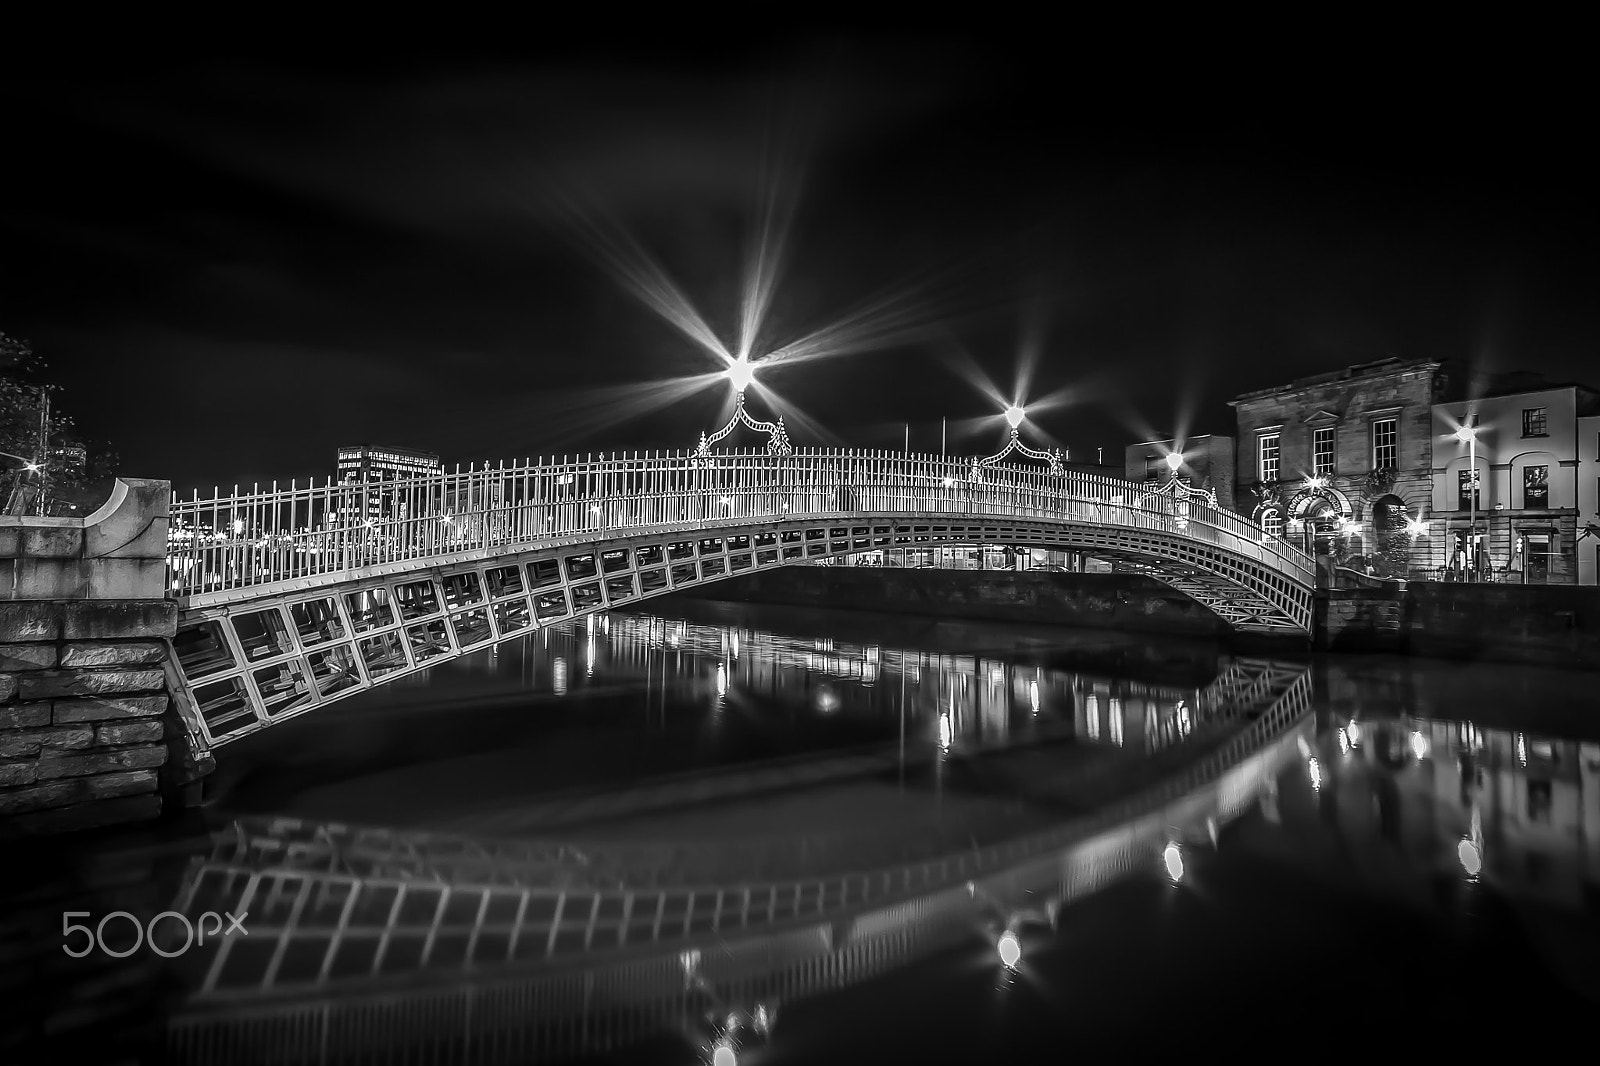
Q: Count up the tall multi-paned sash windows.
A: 3